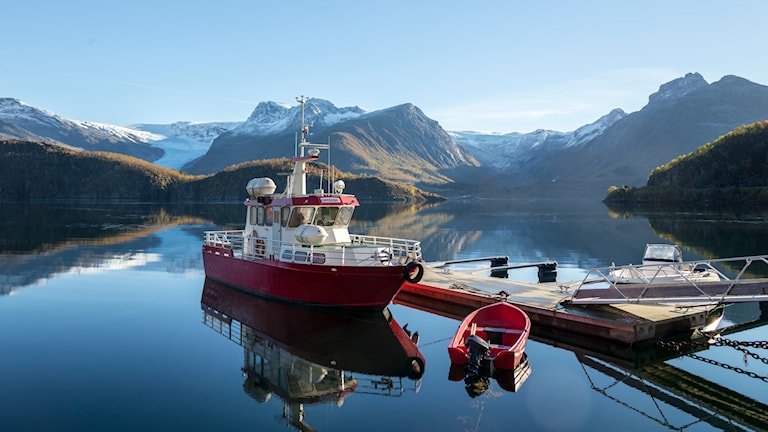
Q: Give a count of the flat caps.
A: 0